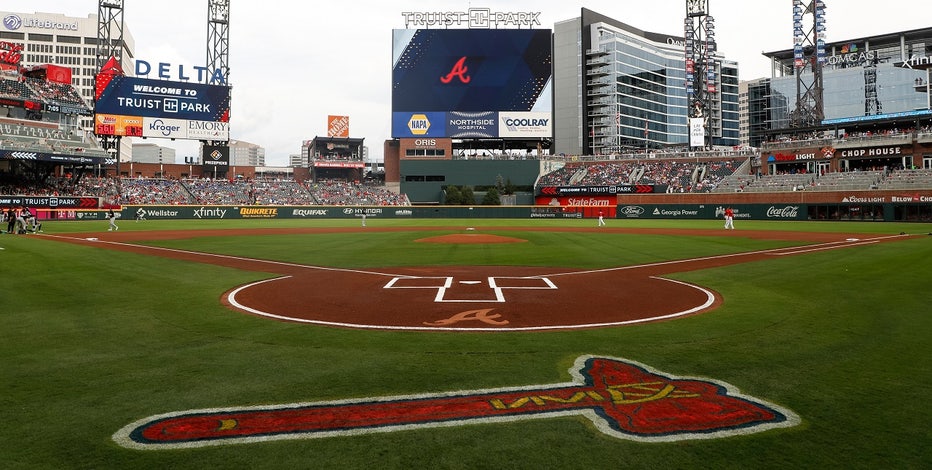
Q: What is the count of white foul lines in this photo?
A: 2